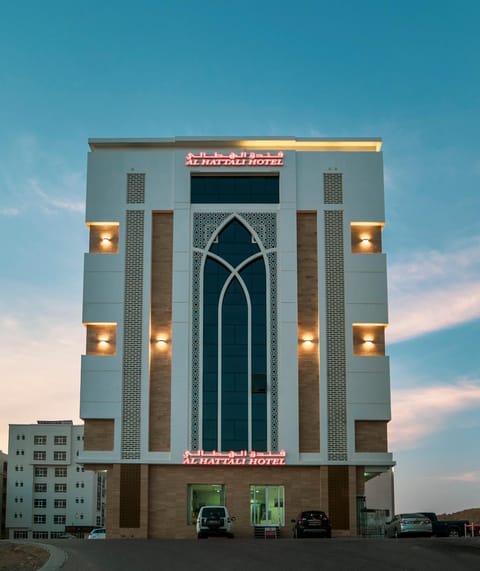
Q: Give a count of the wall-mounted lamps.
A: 6